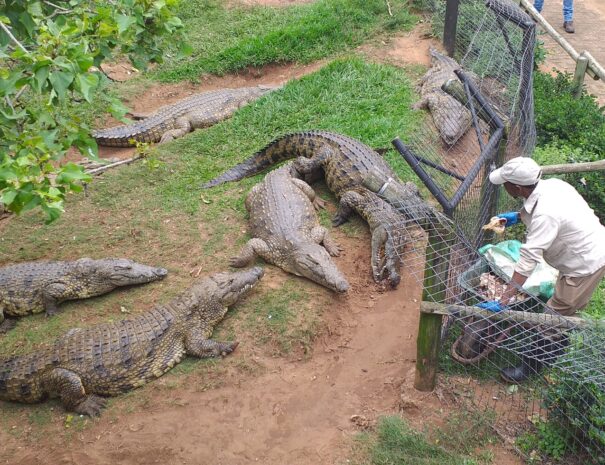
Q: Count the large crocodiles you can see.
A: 6